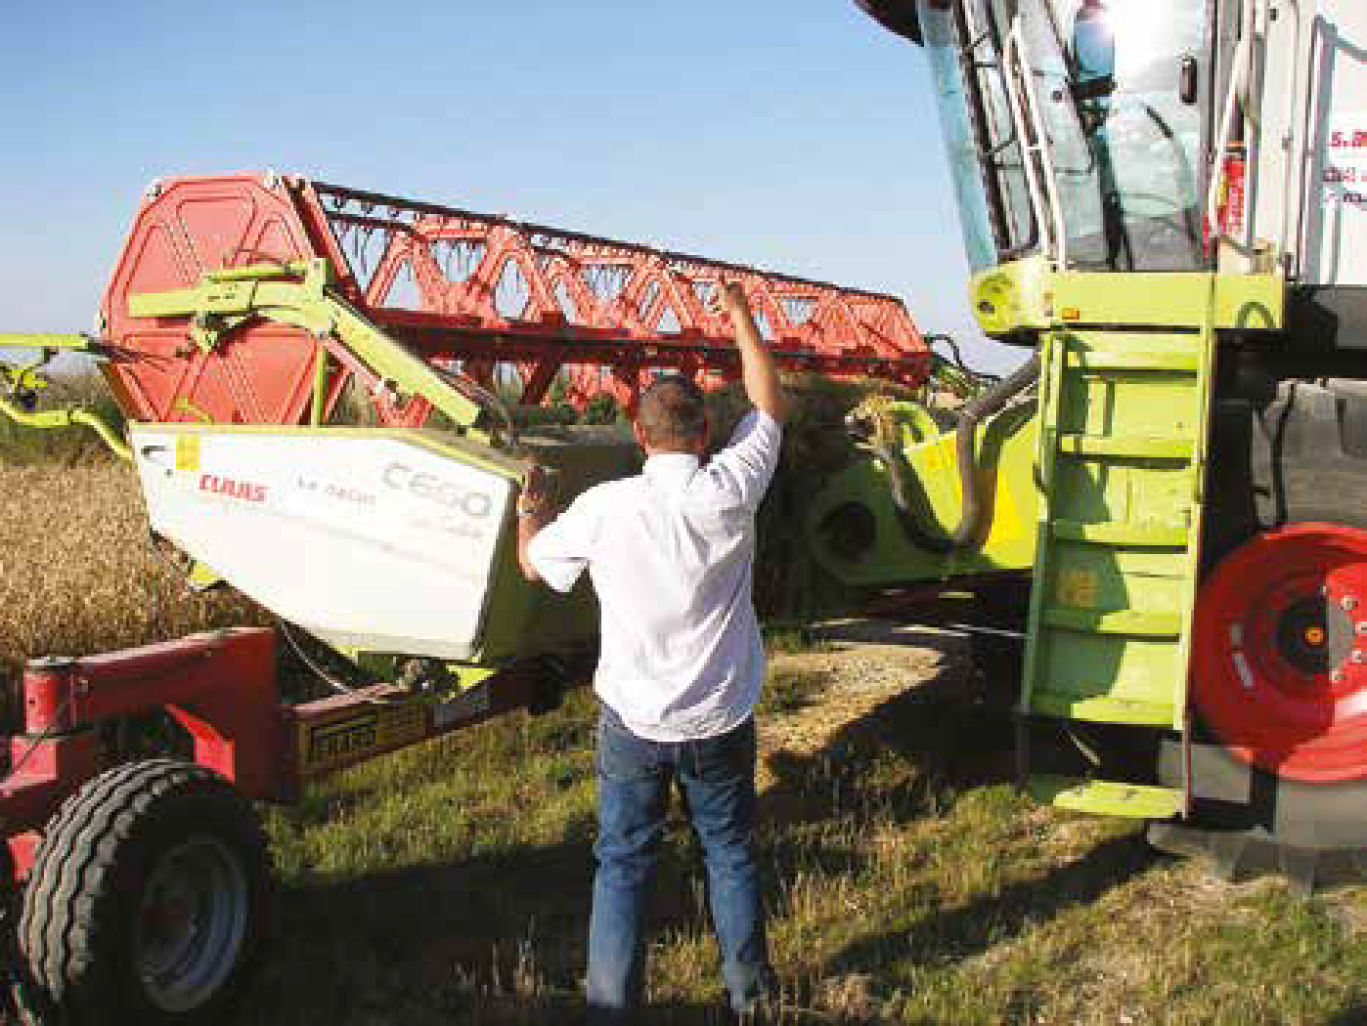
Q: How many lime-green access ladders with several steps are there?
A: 1